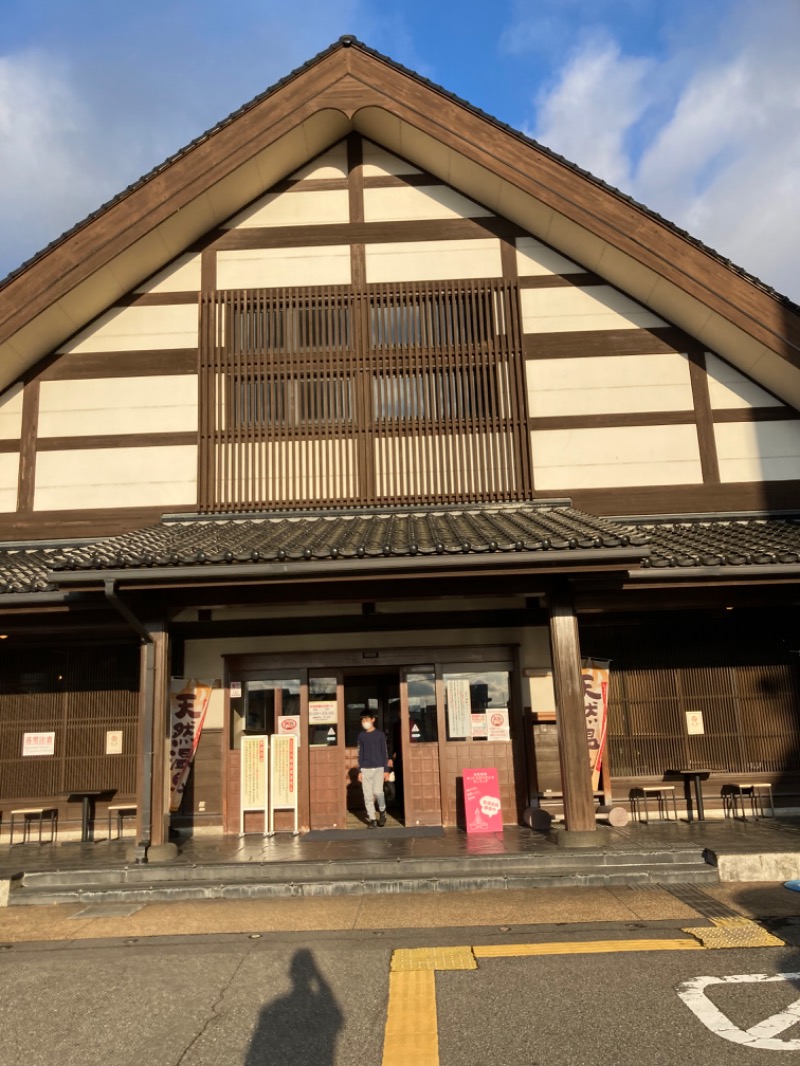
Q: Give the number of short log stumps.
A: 2